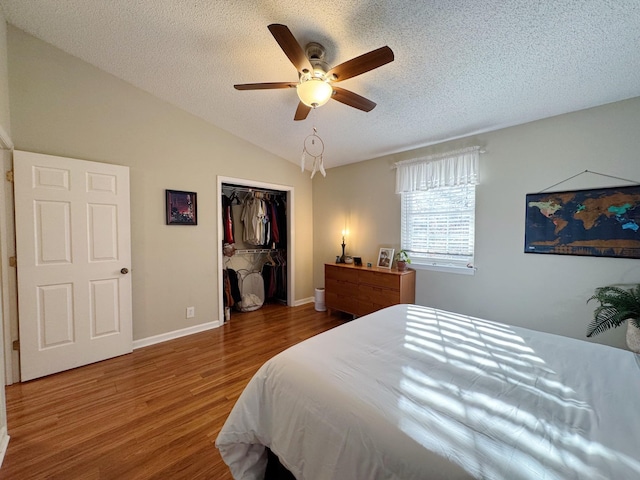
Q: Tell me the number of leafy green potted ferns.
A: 1